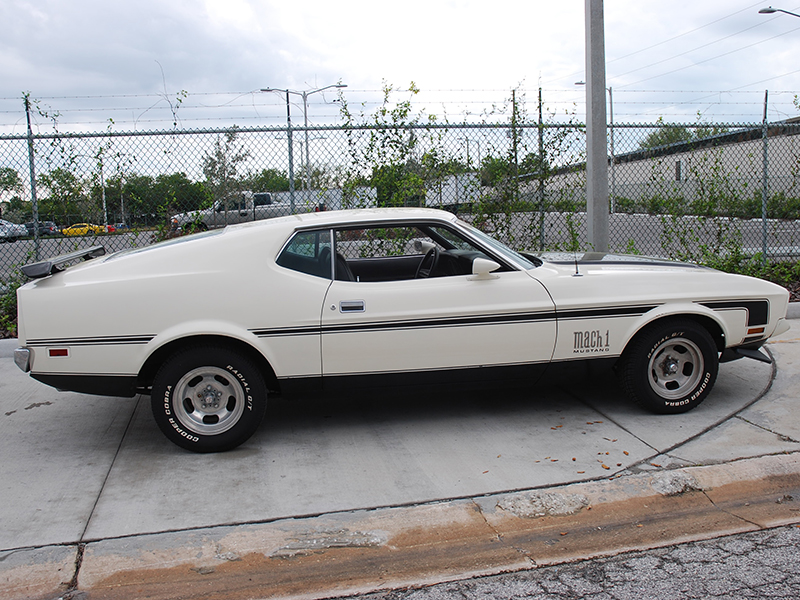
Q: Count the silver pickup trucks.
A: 1